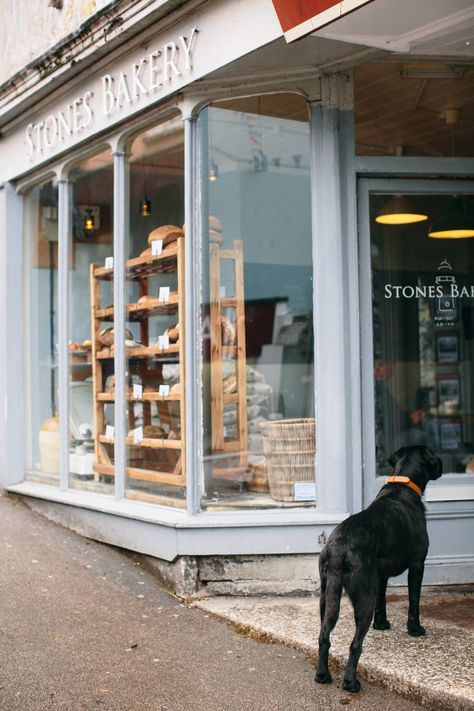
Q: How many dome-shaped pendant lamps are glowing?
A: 2